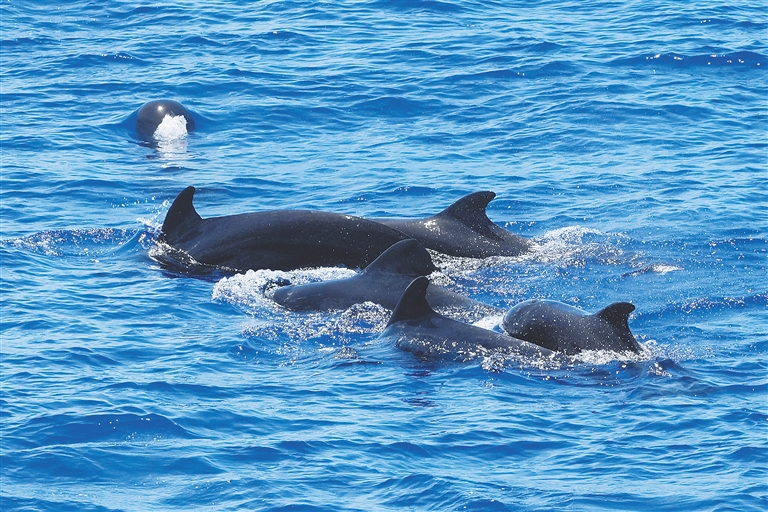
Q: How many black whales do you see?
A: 6